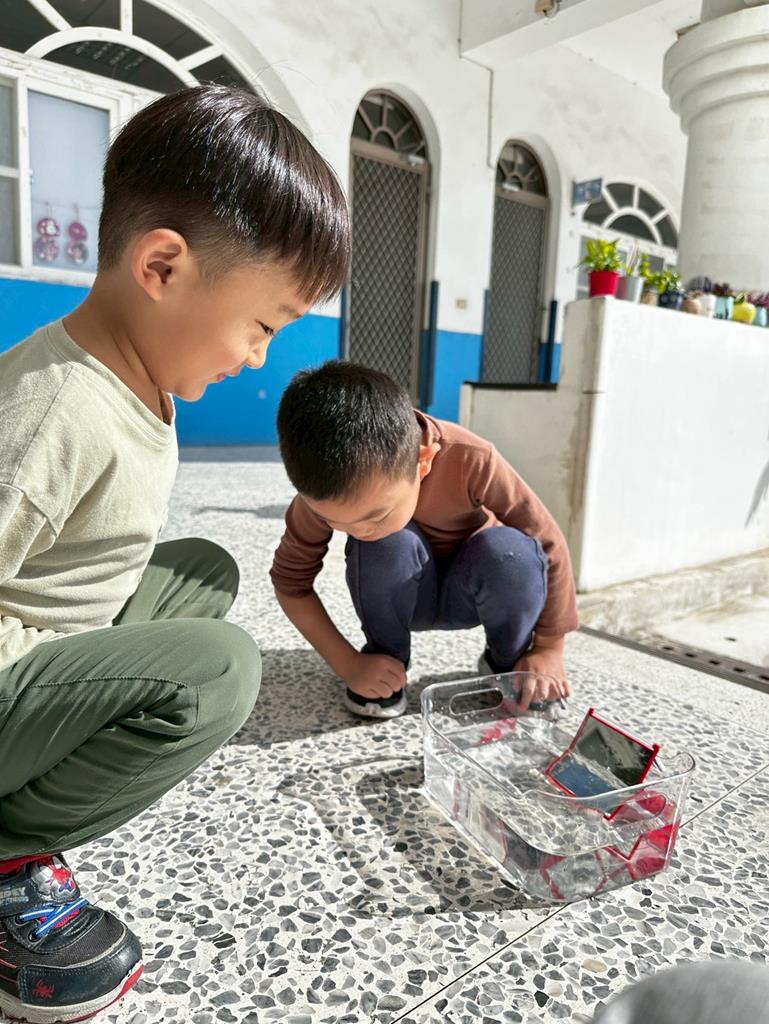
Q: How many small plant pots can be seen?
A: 9